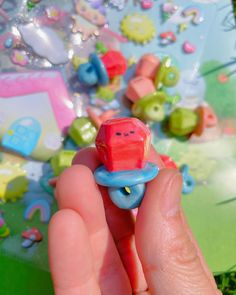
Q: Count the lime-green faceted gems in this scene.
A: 3